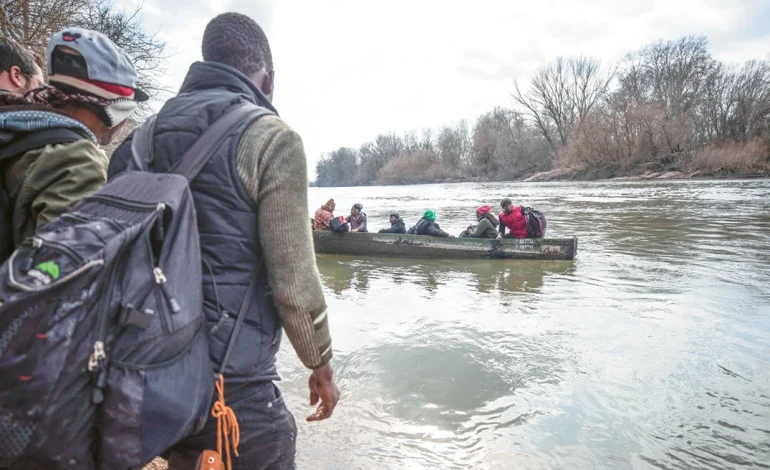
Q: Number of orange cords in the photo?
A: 1